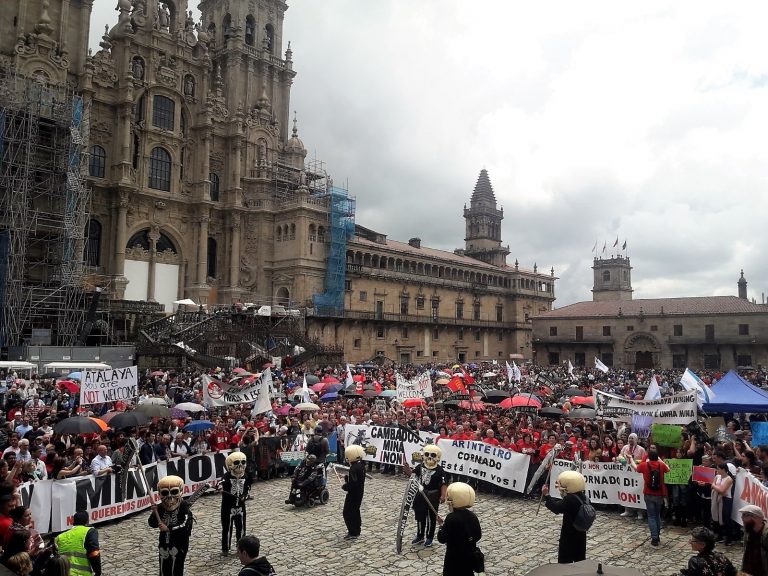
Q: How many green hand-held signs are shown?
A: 2